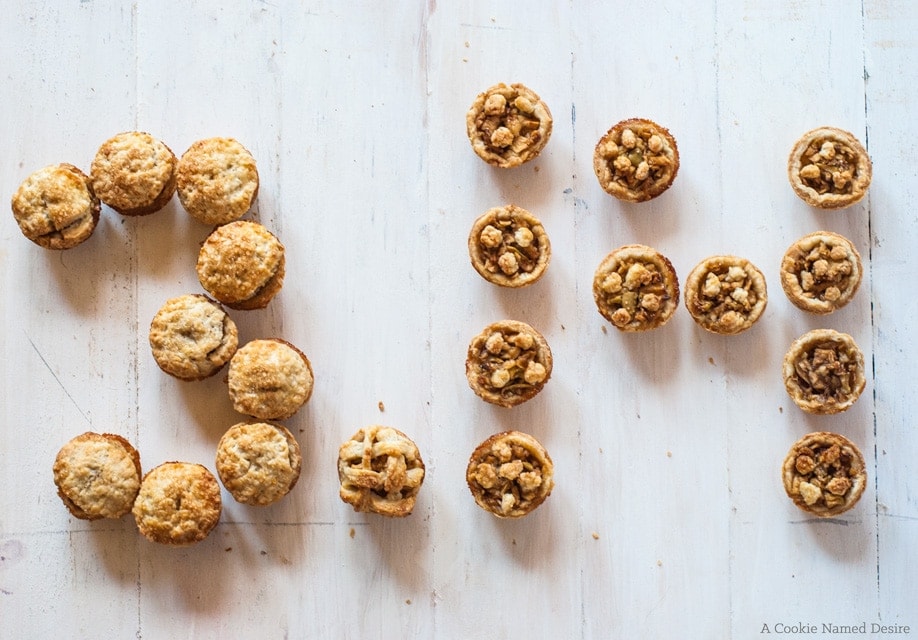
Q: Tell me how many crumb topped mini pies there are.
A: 11